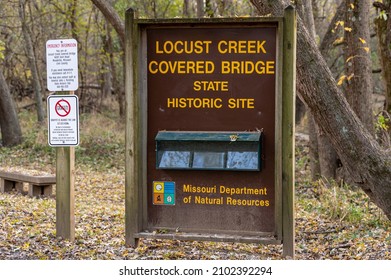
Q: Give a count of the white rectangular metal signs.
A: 2